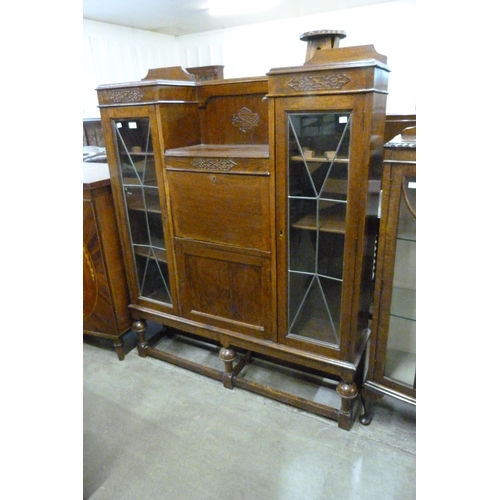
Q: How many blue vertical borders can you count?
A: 0